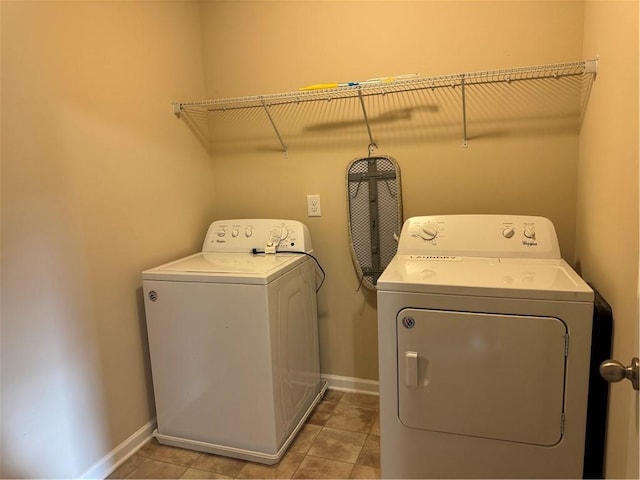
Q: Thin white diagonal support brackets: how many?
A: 3